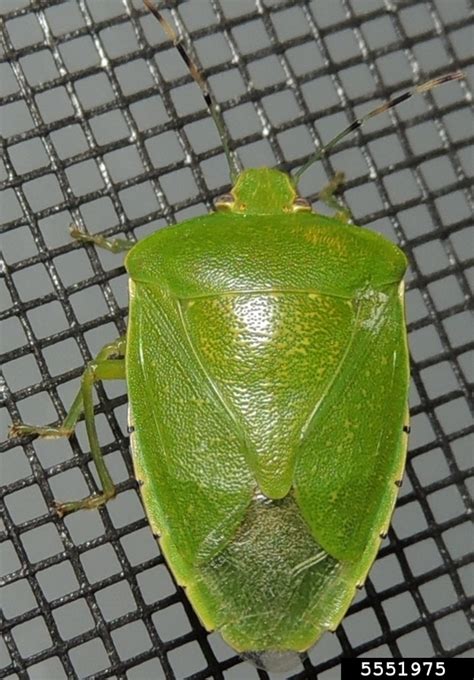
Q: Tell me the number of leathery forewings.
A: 2